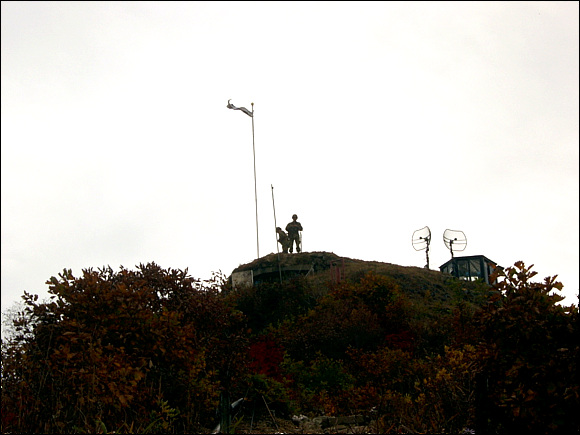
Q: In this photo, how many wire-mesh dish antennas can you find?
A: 2